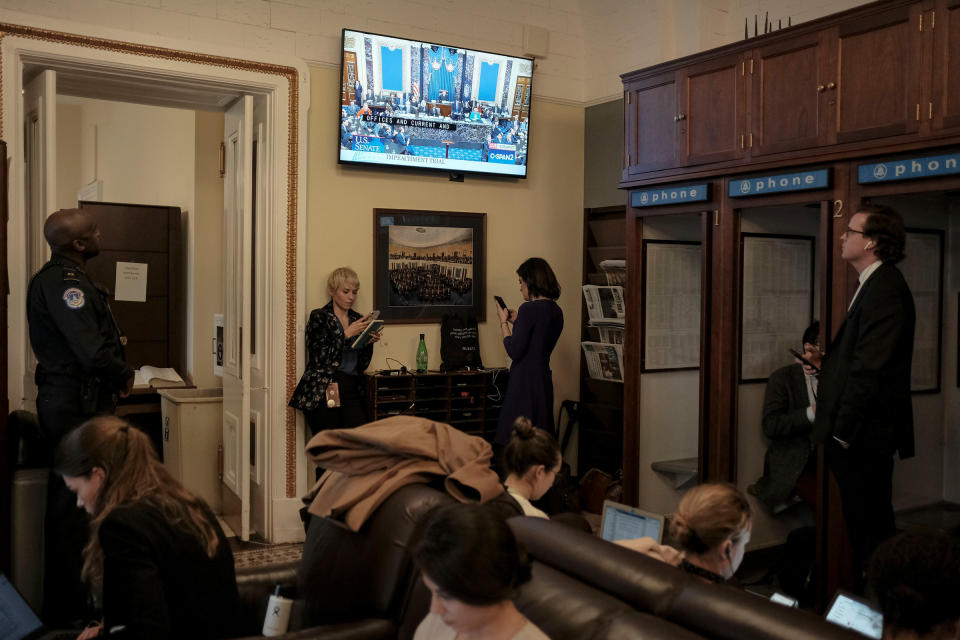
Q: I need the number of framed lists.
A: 3